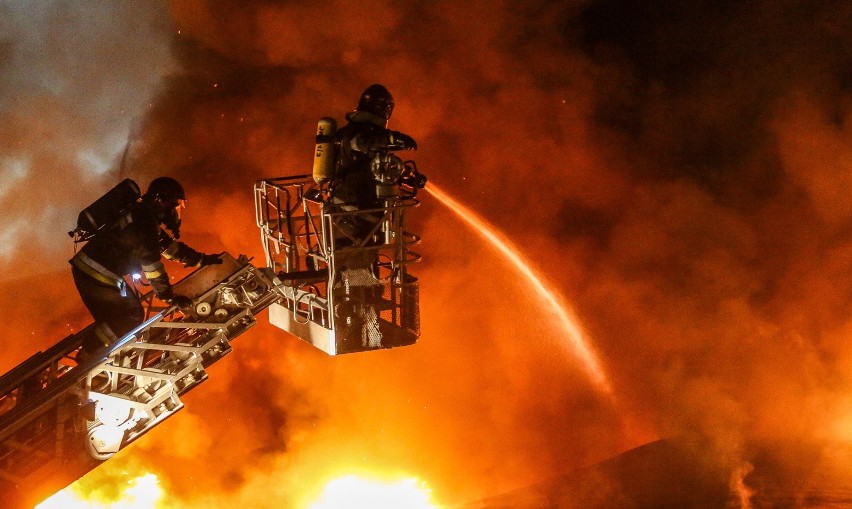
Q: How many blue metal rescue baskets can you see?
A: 0